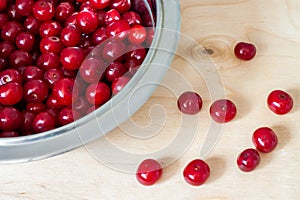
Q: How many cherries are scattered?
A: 8